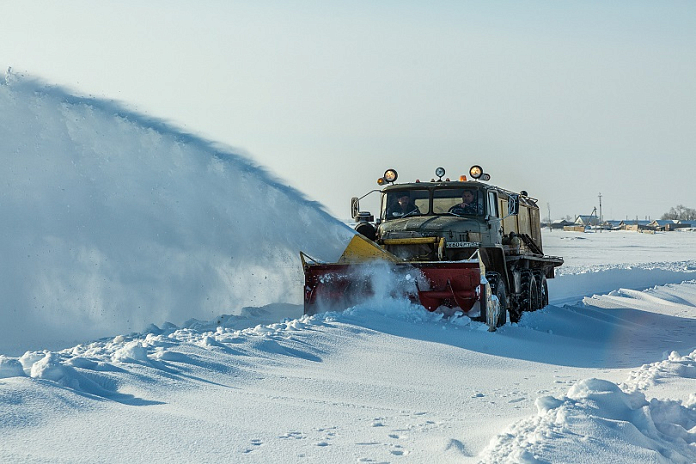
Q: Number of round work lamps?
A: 3